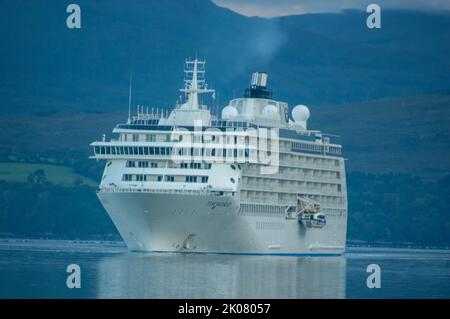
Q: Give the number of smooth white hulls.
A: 1